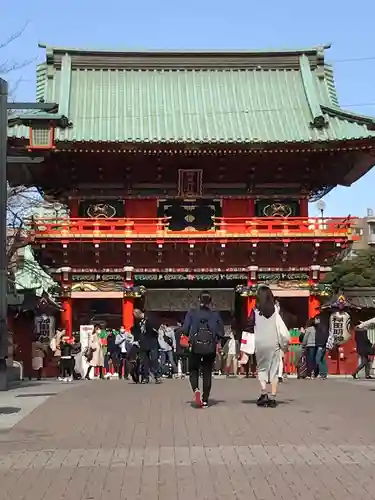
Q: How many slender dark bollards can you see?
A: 0